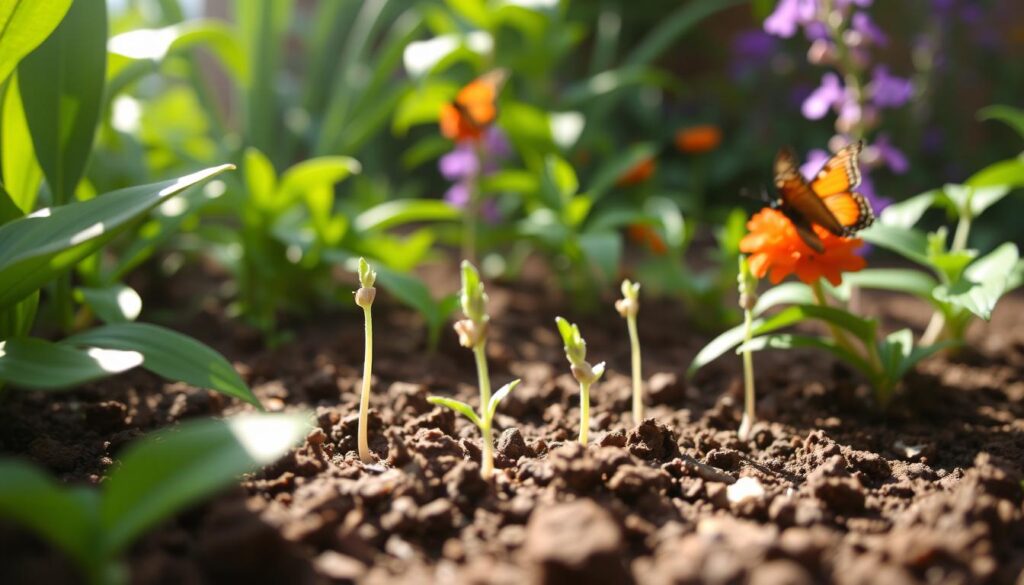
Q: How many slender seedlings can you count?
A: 5